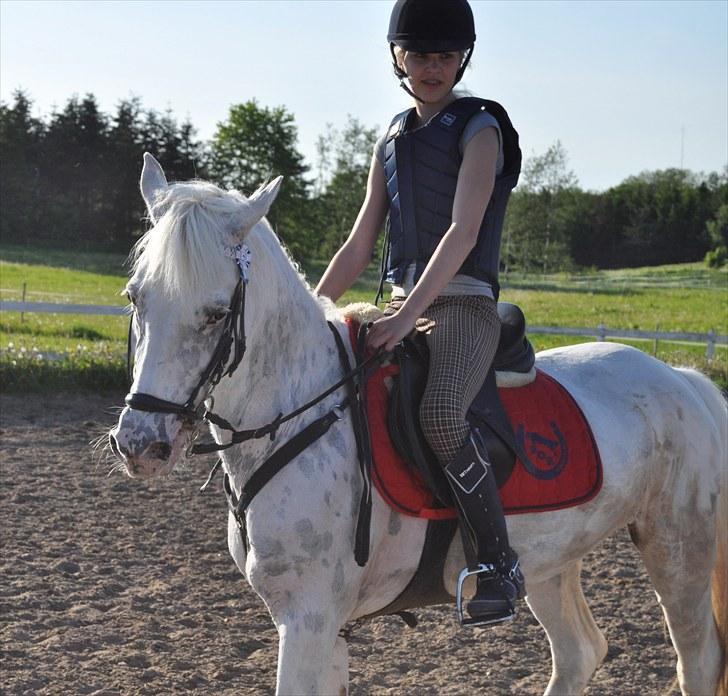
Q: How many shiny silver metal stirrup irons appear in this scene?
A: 1